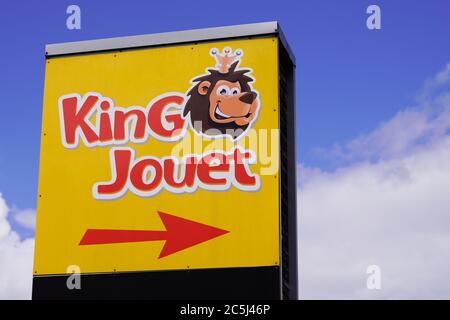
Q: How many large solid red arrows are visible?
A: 1